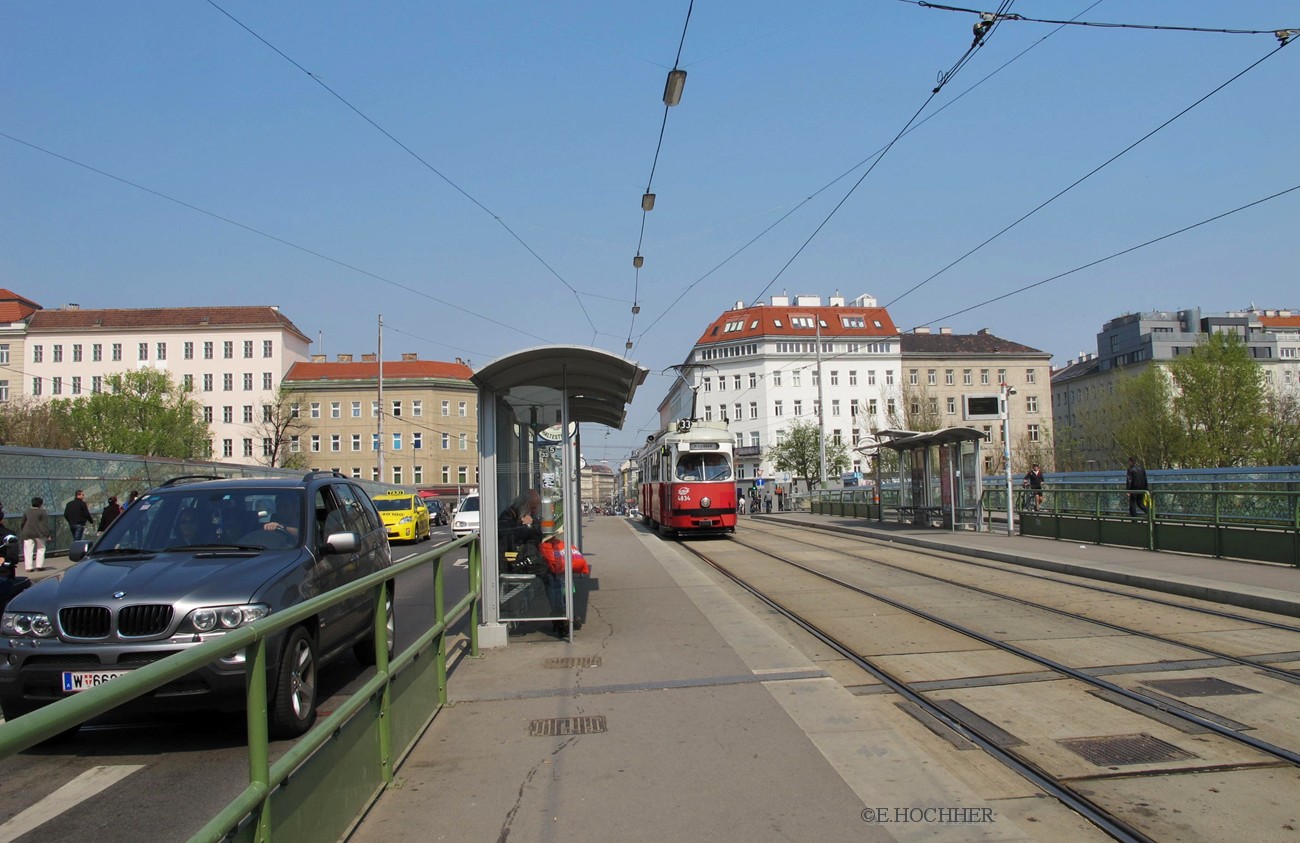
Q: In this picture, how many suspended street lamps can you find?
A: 5